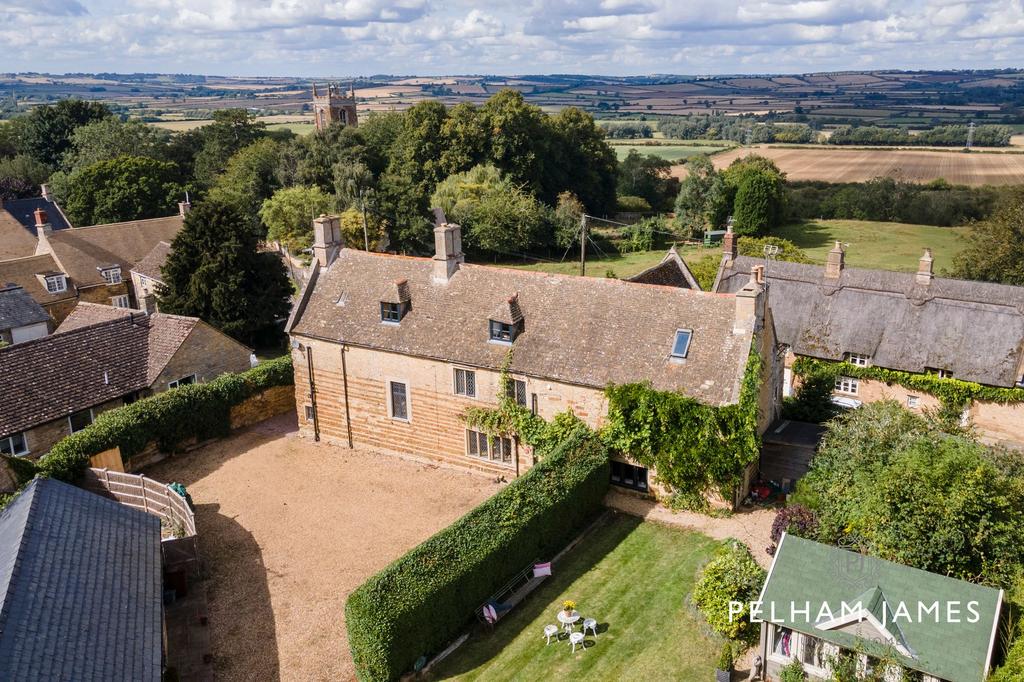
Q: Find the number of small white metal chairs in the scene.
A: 3